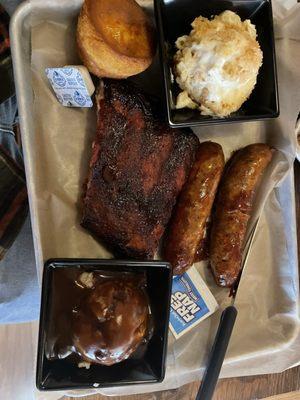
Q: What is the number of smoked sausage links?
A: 2